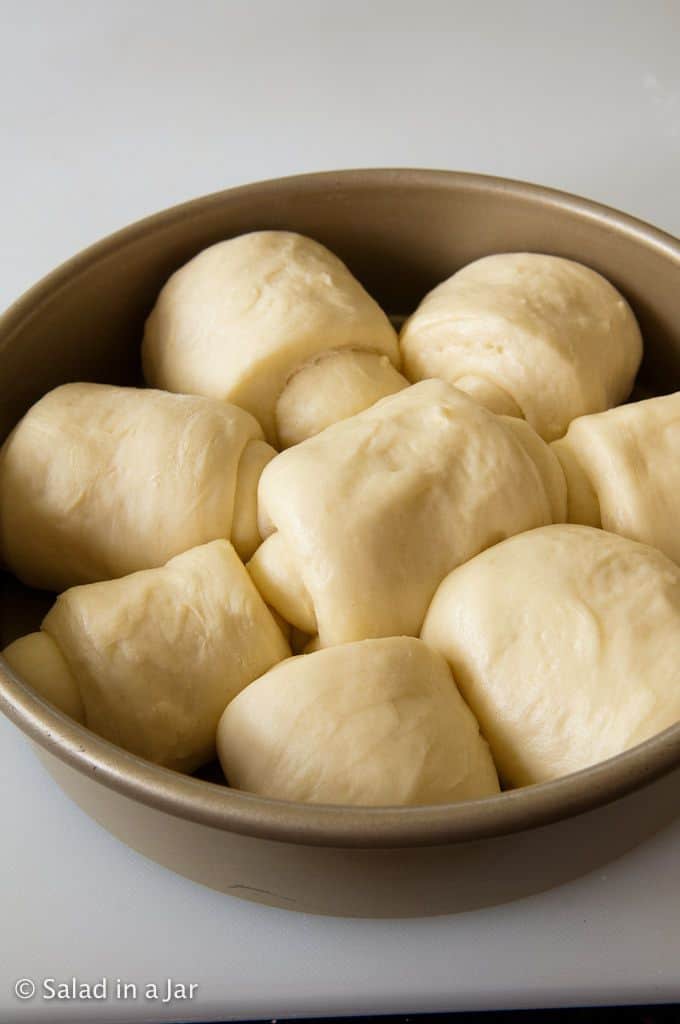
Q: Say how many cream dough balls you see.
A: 8